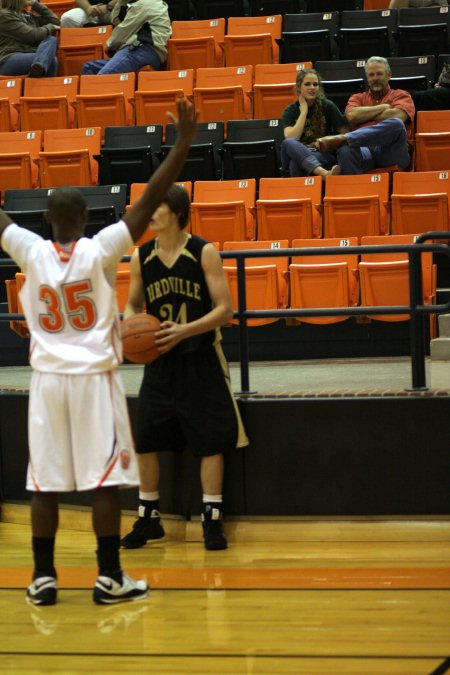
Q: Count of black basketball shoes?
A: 2